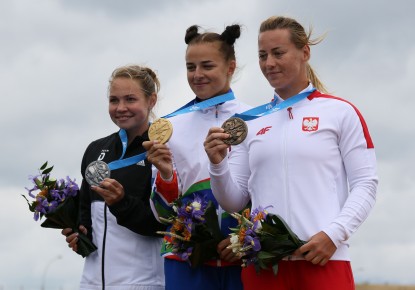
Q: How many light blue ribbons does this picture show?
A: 3